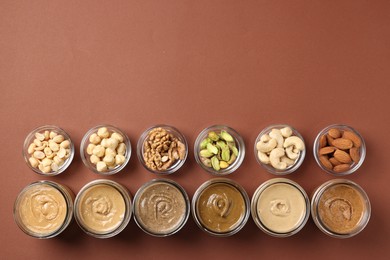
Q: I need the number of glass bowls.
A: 12